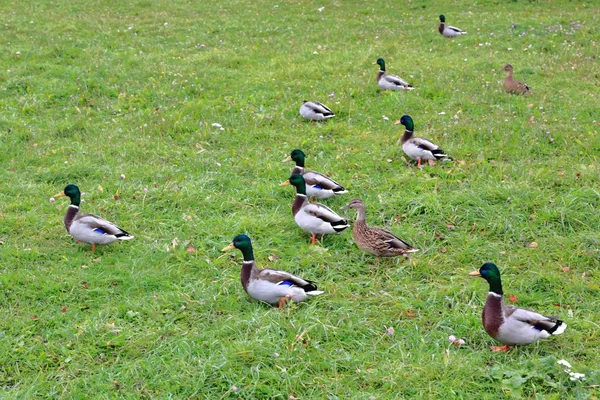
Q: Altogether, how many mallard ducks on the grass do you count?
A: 11